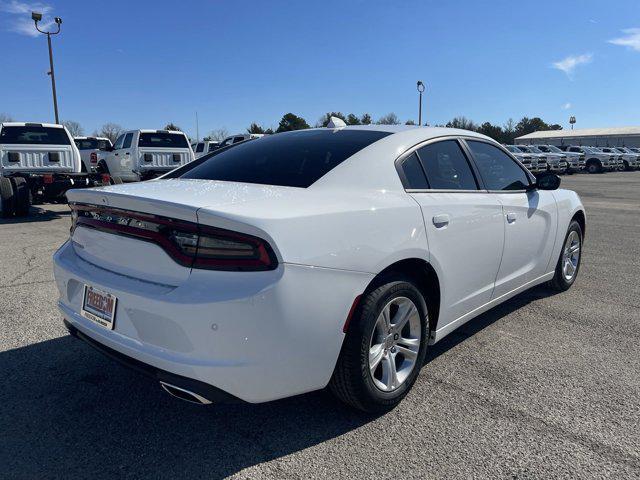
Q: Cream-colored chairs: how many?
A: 0